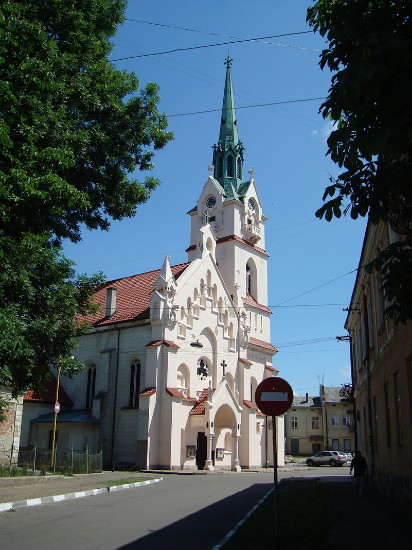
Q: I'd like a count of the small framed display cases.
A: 2